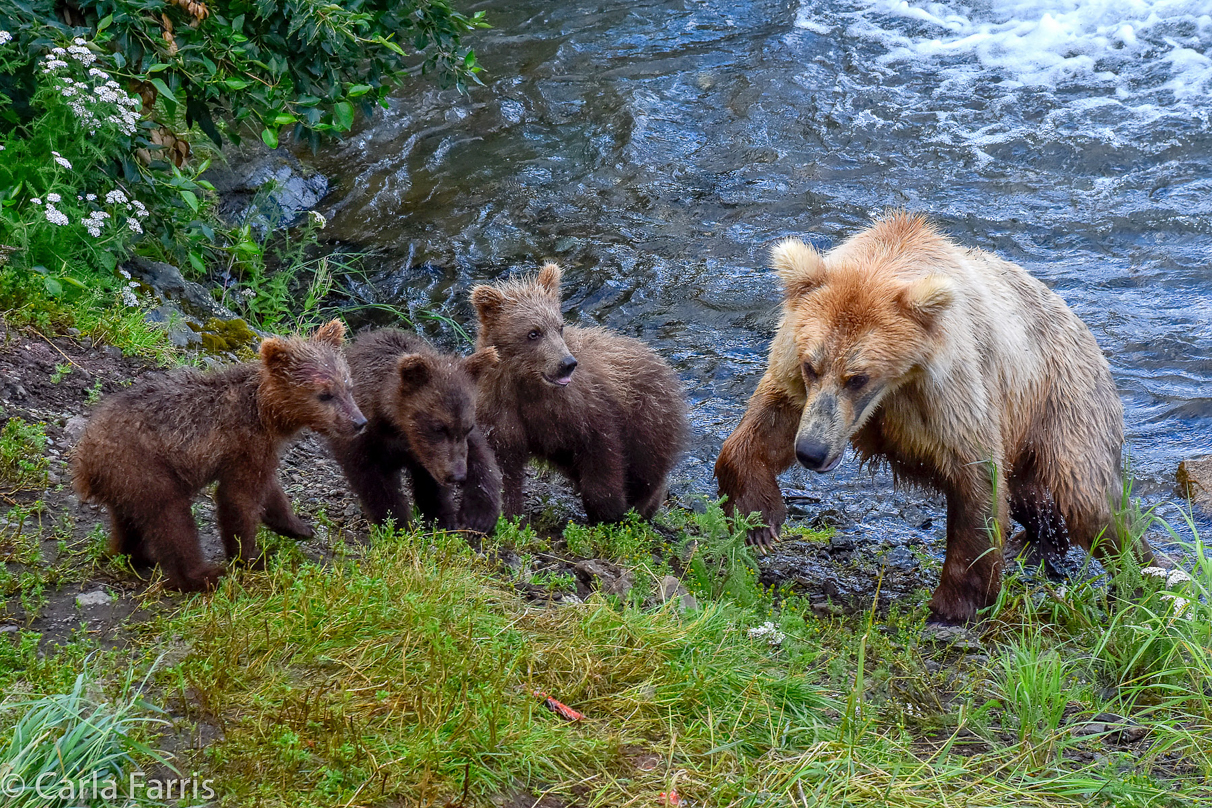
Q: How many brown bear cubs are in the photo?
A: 3